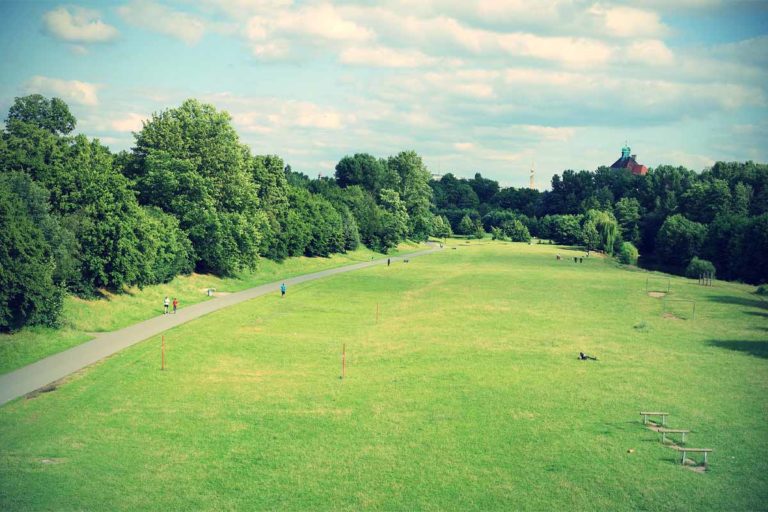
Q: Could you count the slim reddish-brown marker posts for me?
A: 3